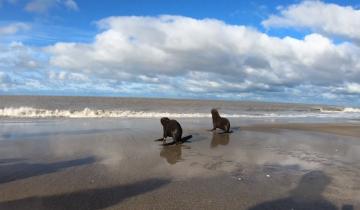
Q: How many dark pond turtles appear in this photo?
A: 0